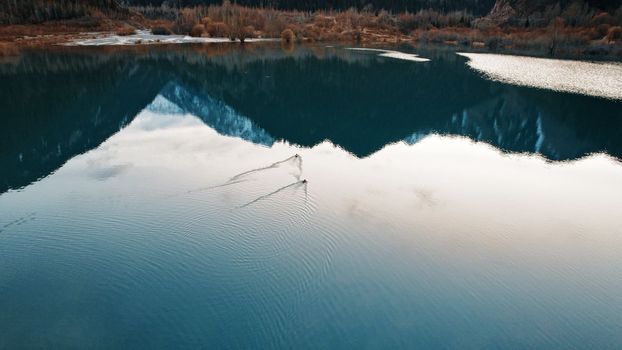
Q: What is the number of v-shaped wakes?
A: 2